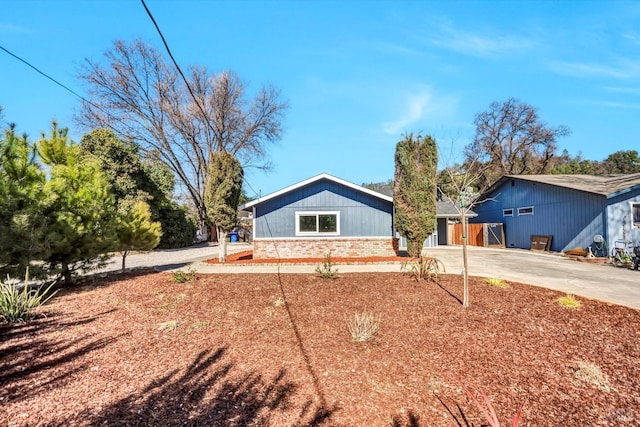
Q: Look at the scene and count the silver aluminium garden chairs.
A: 0